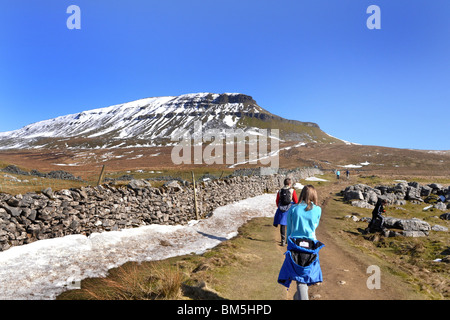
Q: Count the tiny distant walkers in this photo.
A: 2